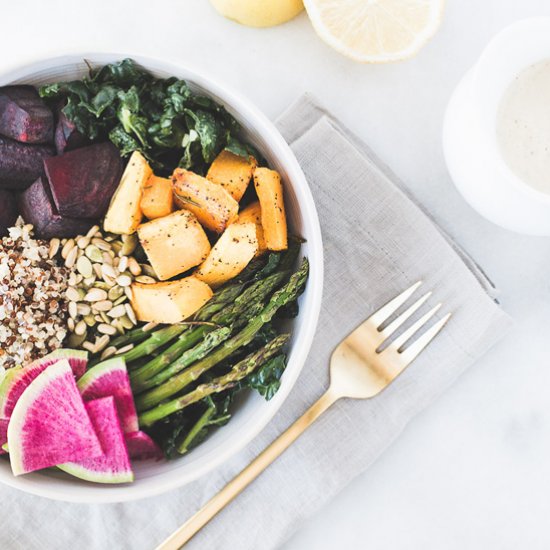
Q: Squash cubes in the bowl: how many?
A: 9